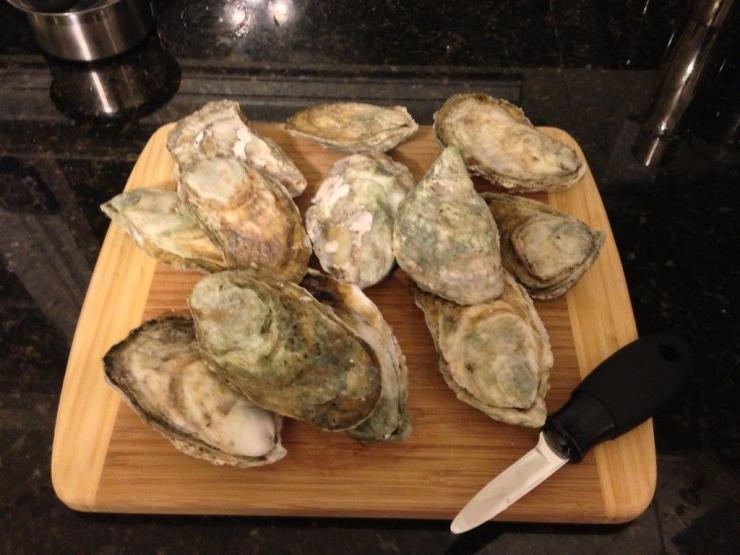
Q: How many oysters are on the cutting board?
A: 12